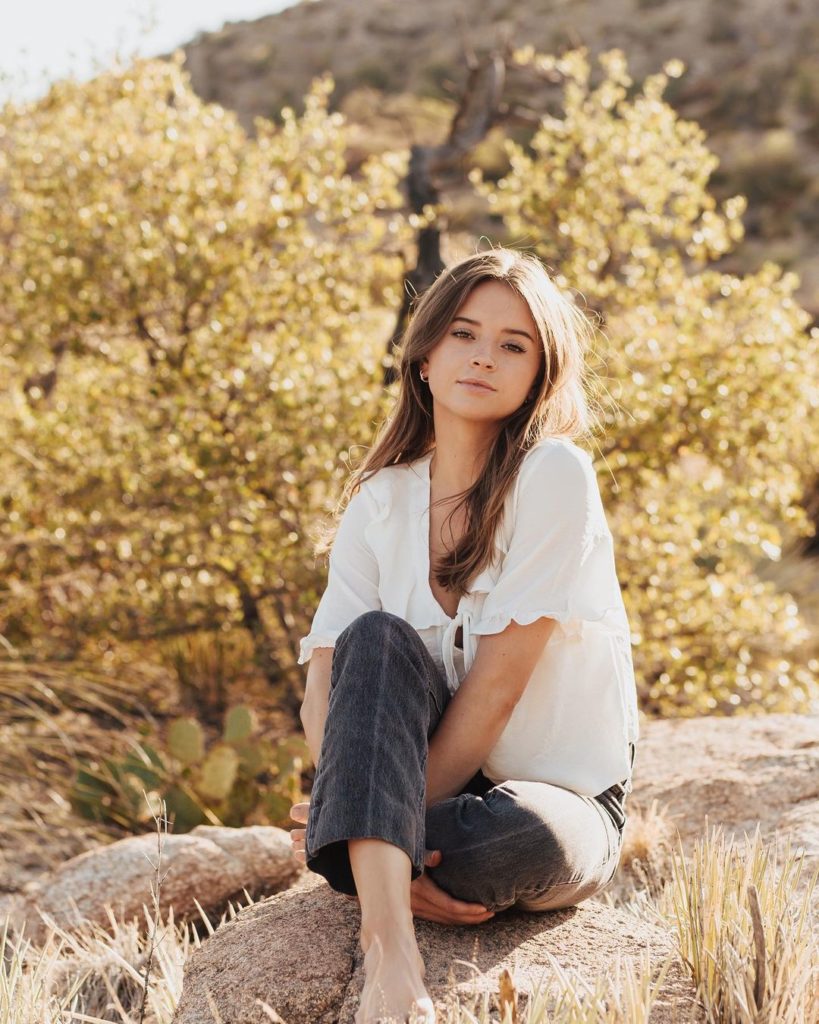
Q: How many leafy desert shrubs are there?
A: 2